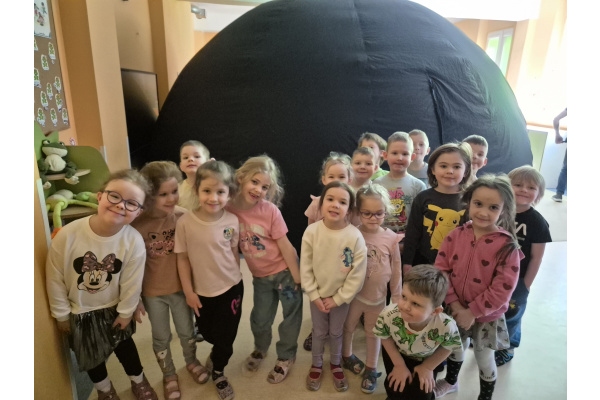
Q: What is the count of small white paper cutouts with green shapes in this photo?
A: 11